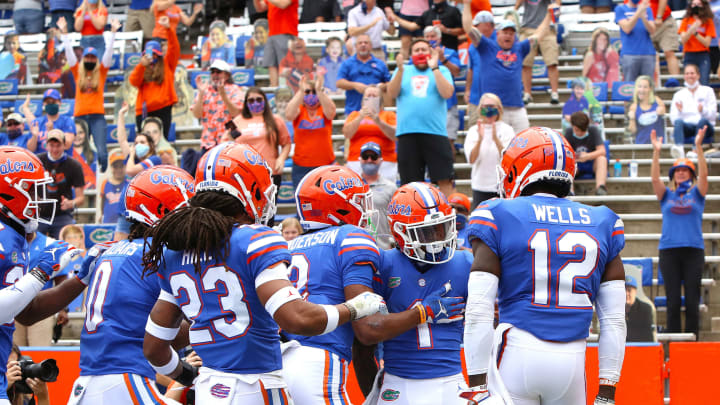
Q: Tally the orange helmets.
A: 6